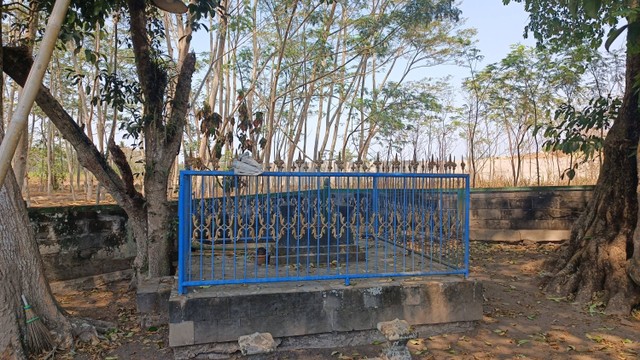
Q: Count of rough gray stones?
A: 2